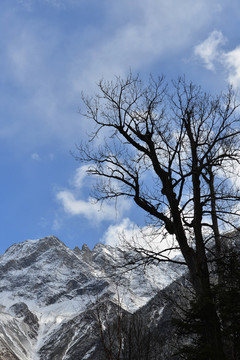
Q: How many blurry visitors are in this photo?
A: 0